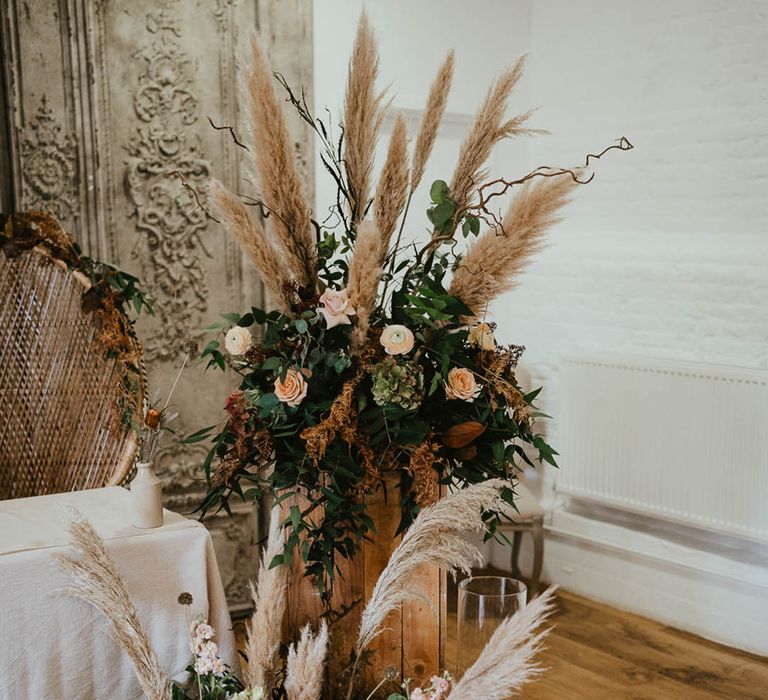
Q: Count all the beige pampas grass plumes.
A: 13